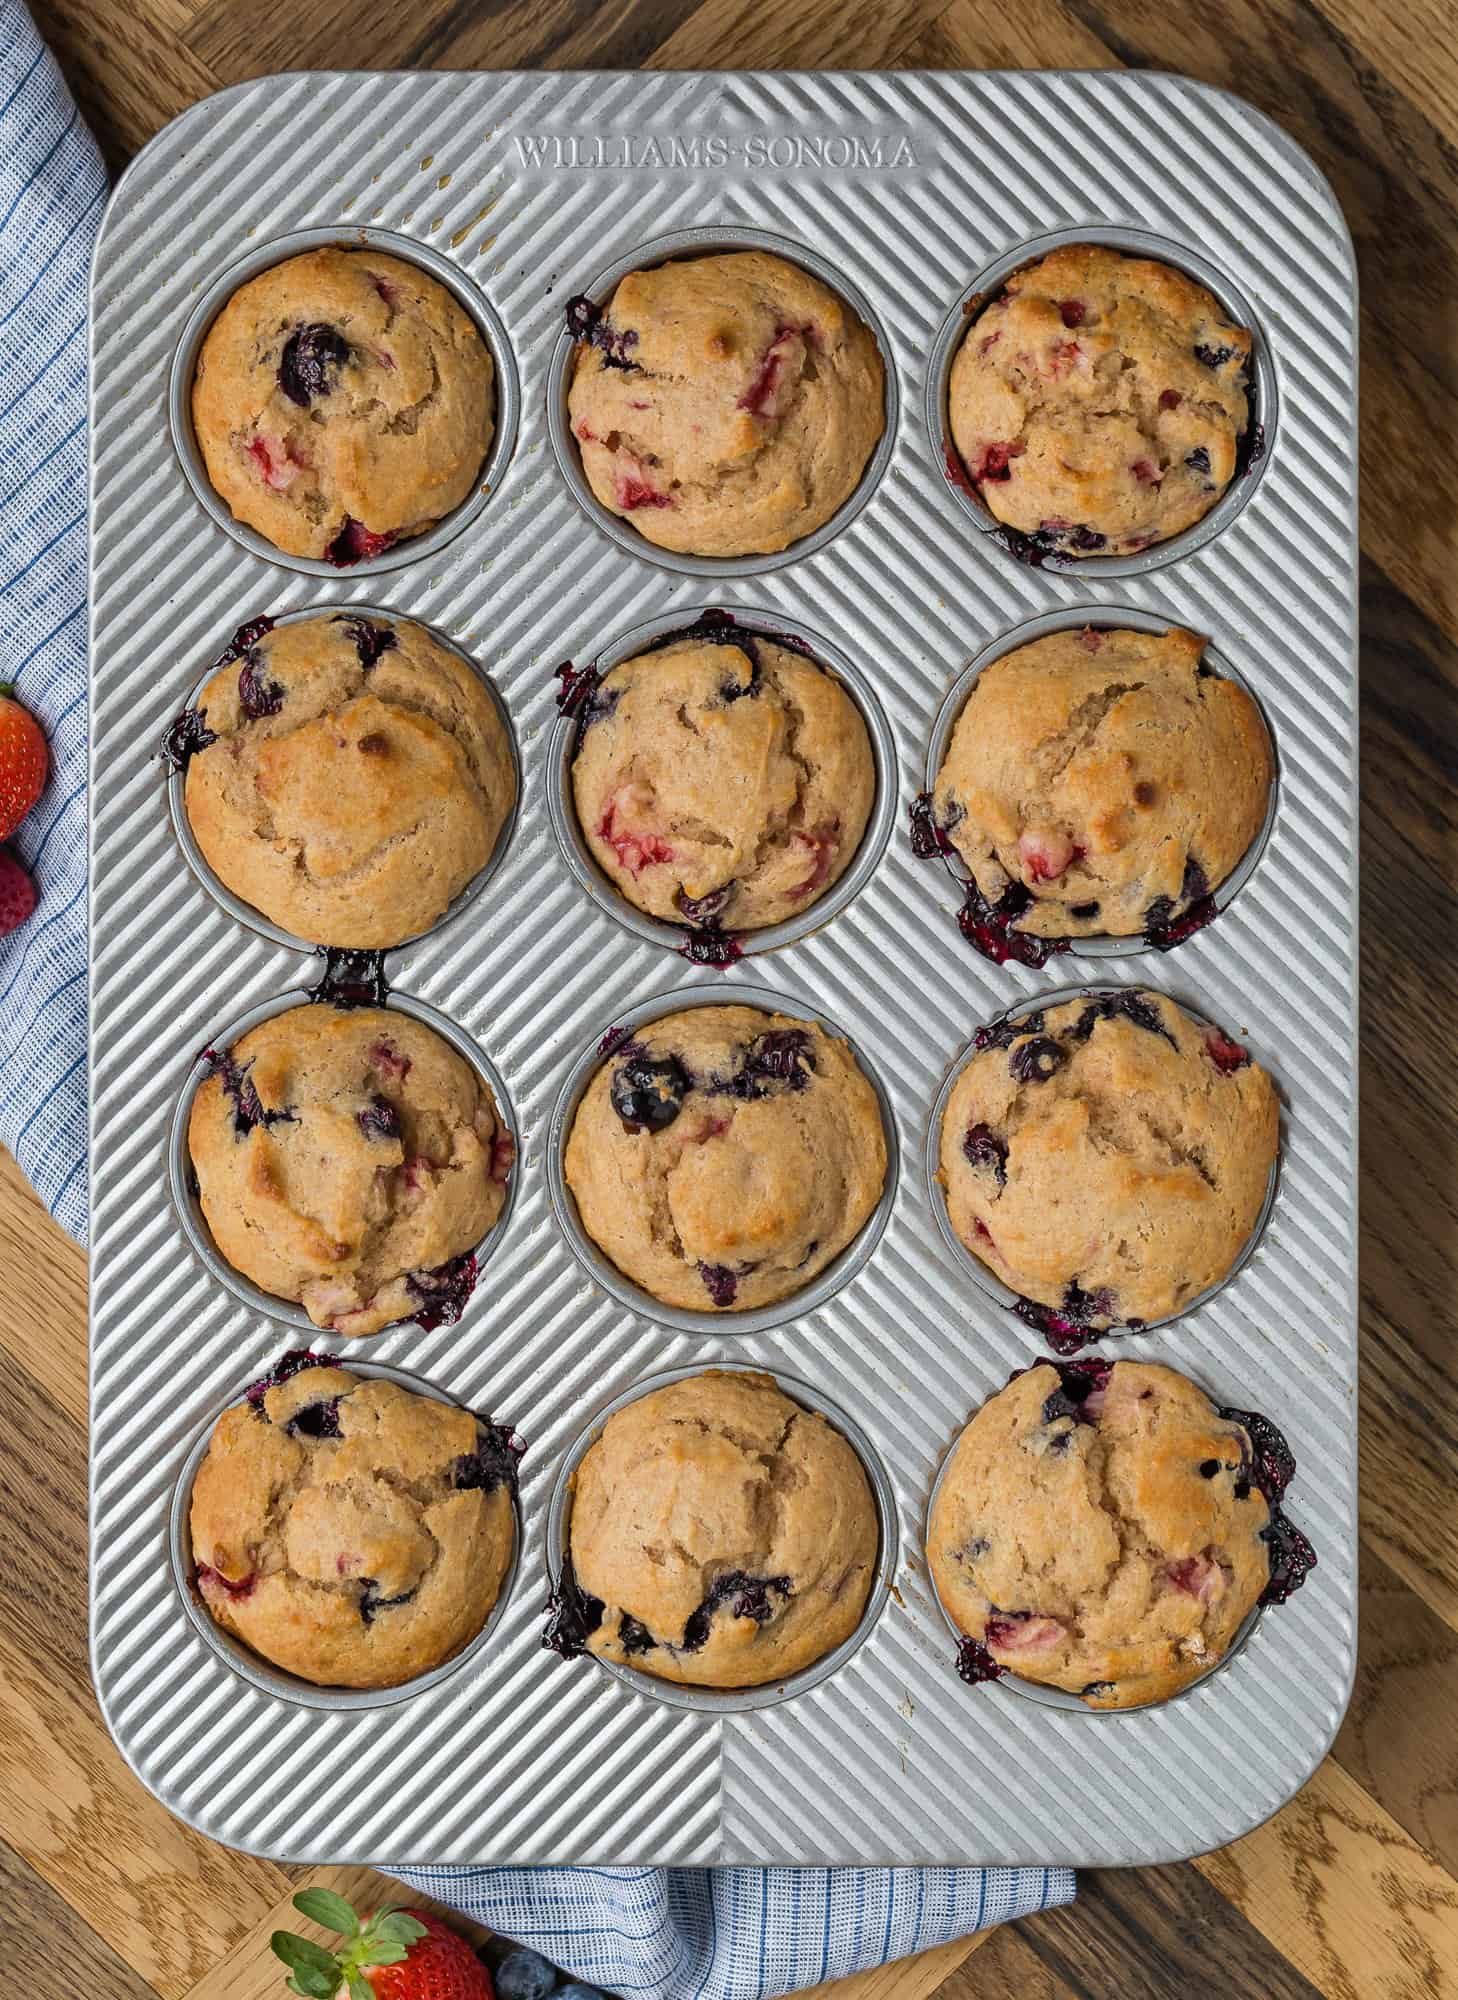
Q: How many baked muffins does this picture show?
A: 12